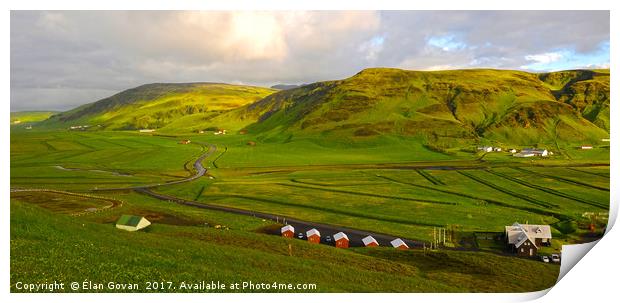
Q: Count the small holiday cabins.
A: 5